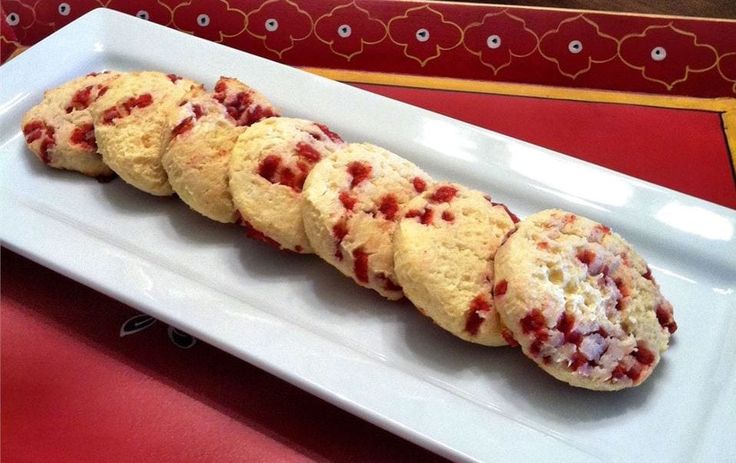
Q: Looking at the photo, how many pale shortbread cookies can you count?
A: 7